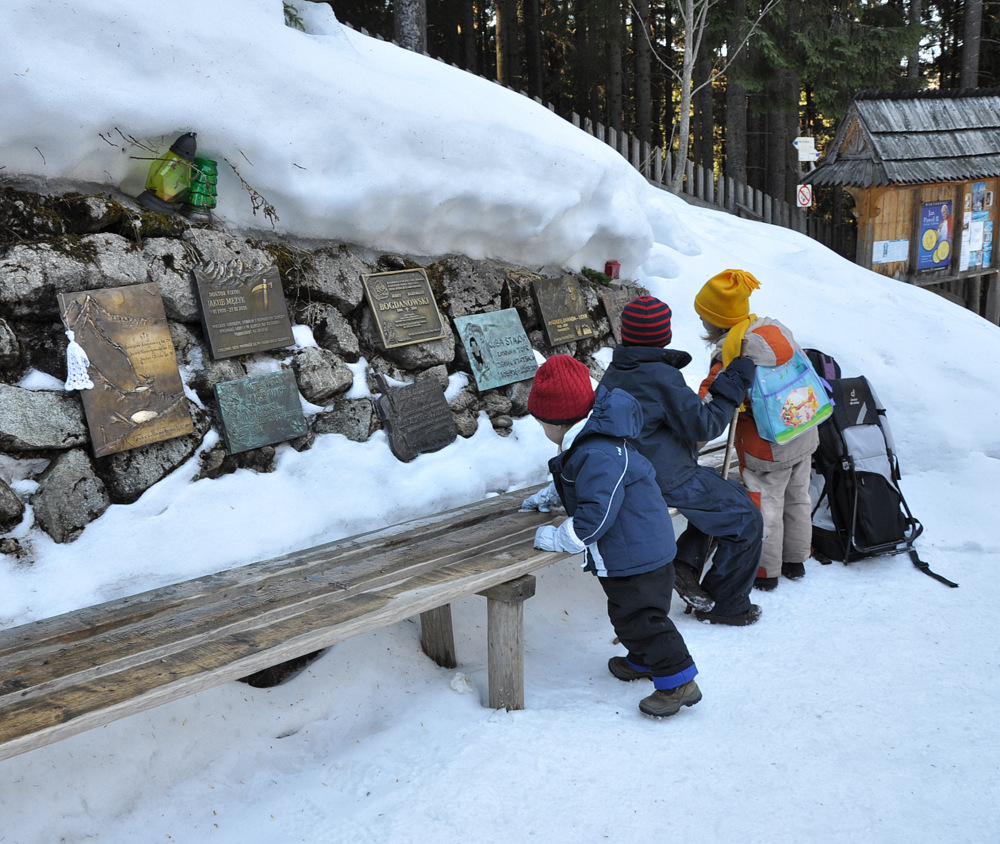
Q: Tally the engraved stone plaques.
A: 8